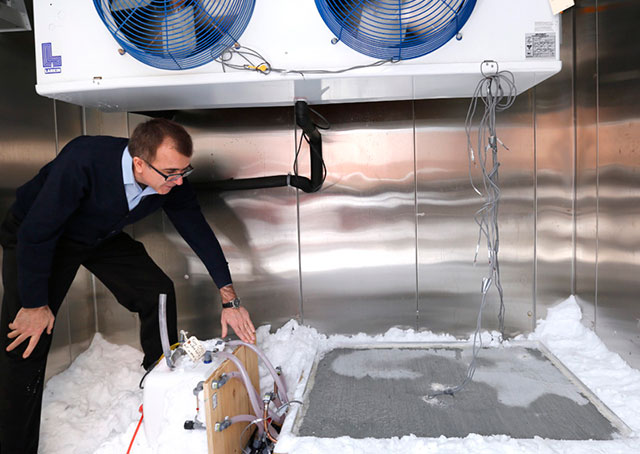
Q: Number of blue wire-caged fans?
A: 2